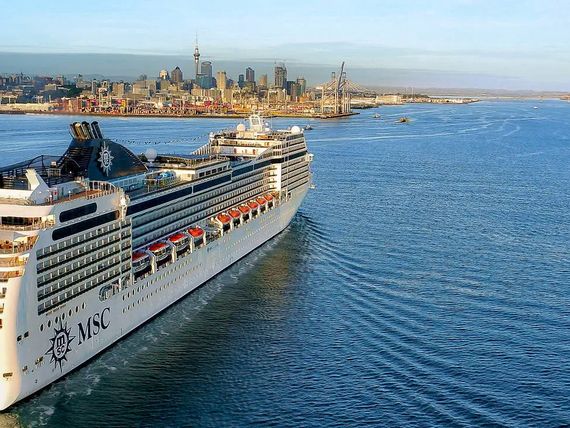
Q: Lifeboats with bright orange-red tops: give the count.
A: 10